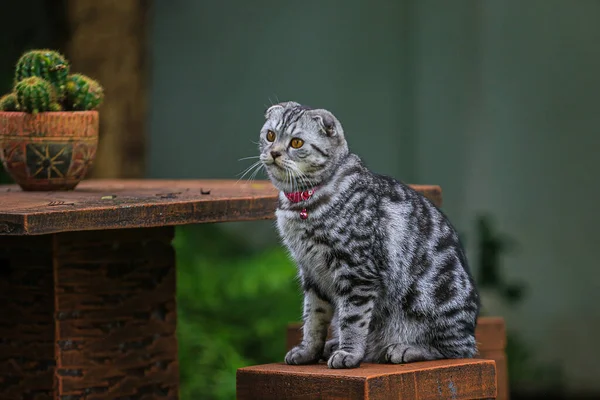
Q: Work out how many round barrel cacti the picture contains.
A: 4